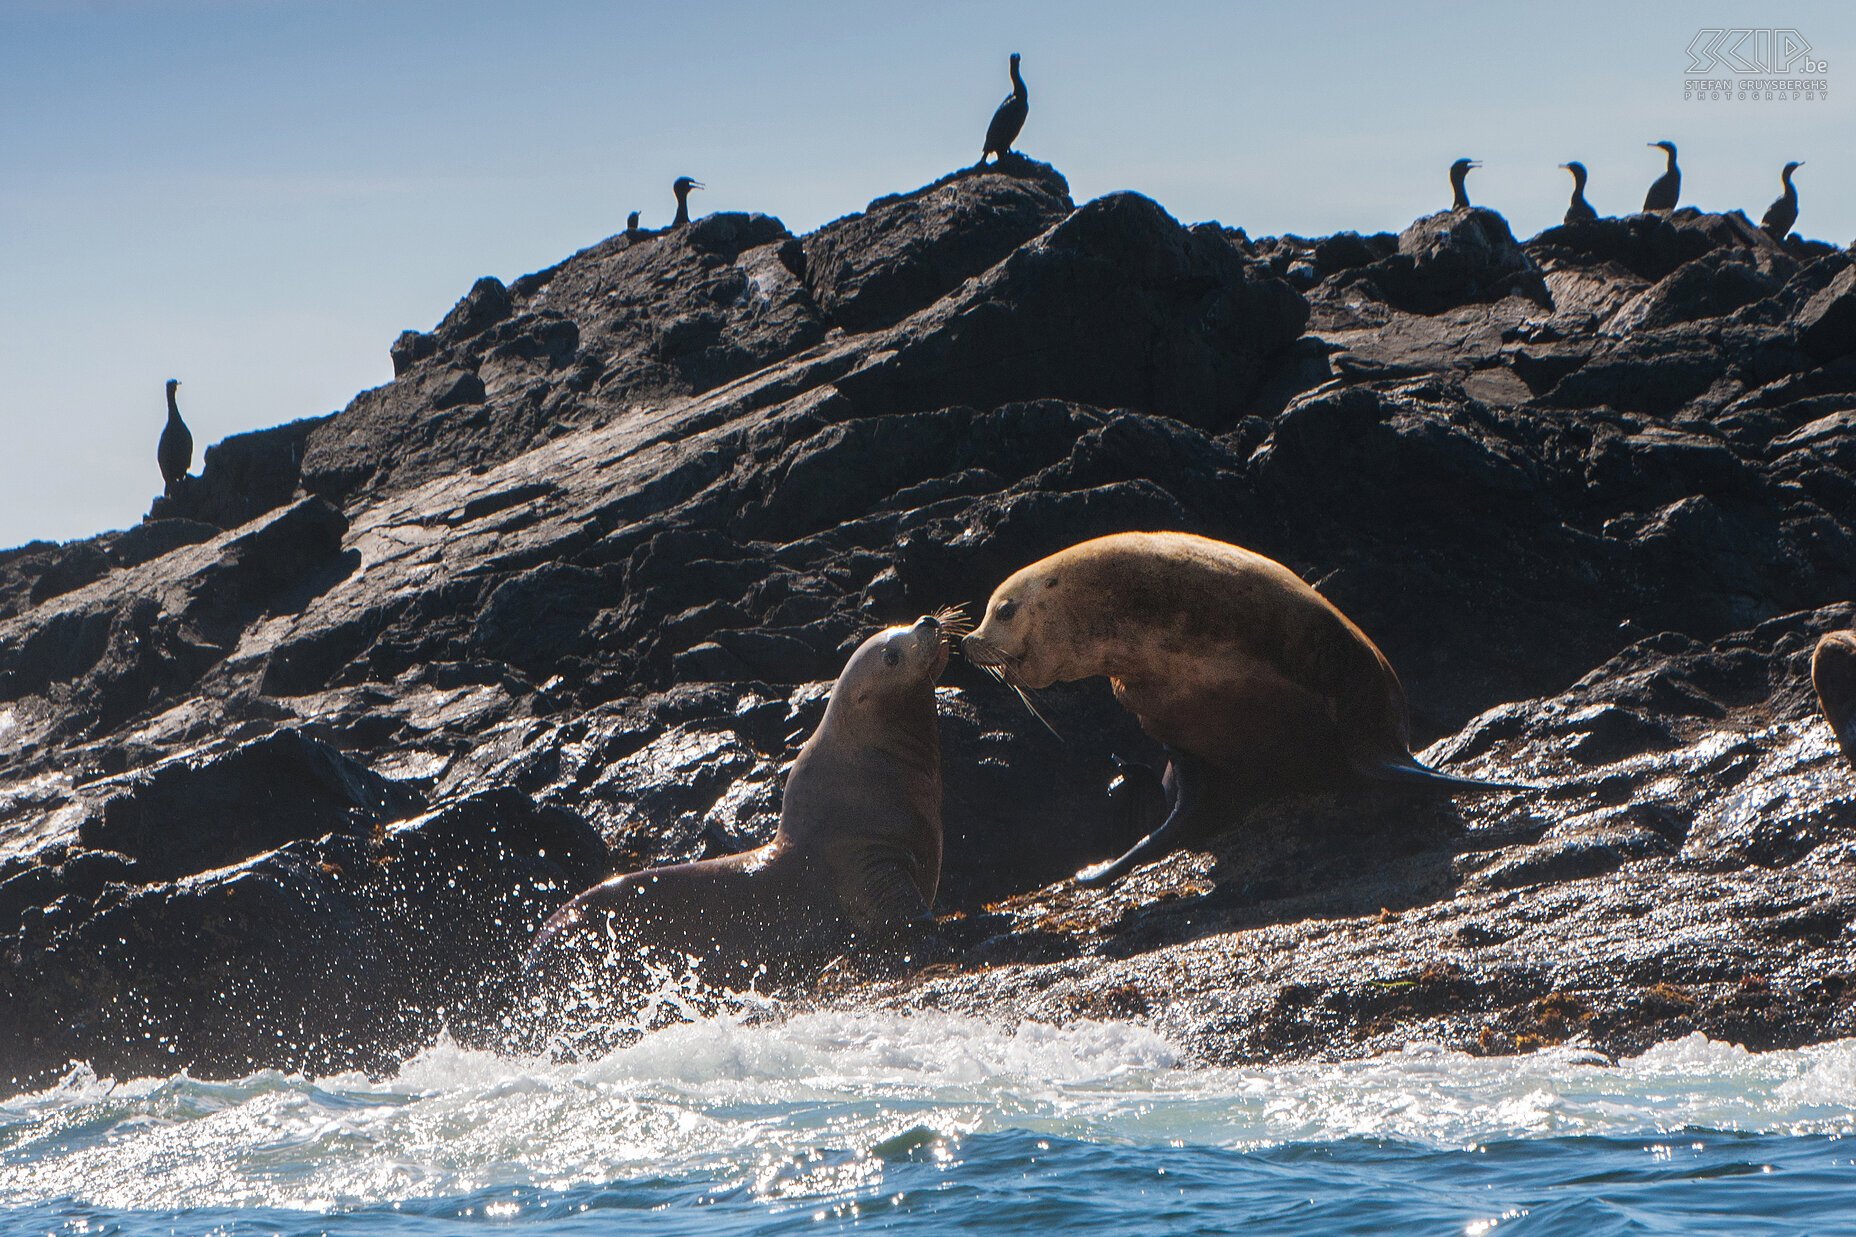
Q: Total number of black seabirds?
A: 8